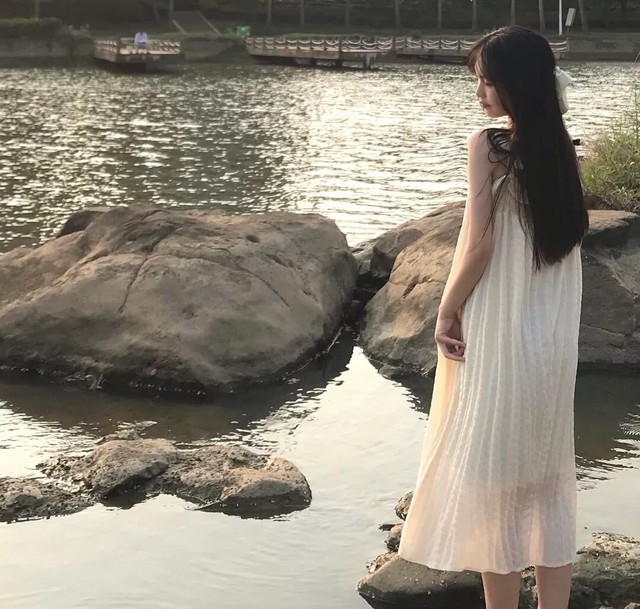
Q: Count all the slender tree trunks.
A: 12